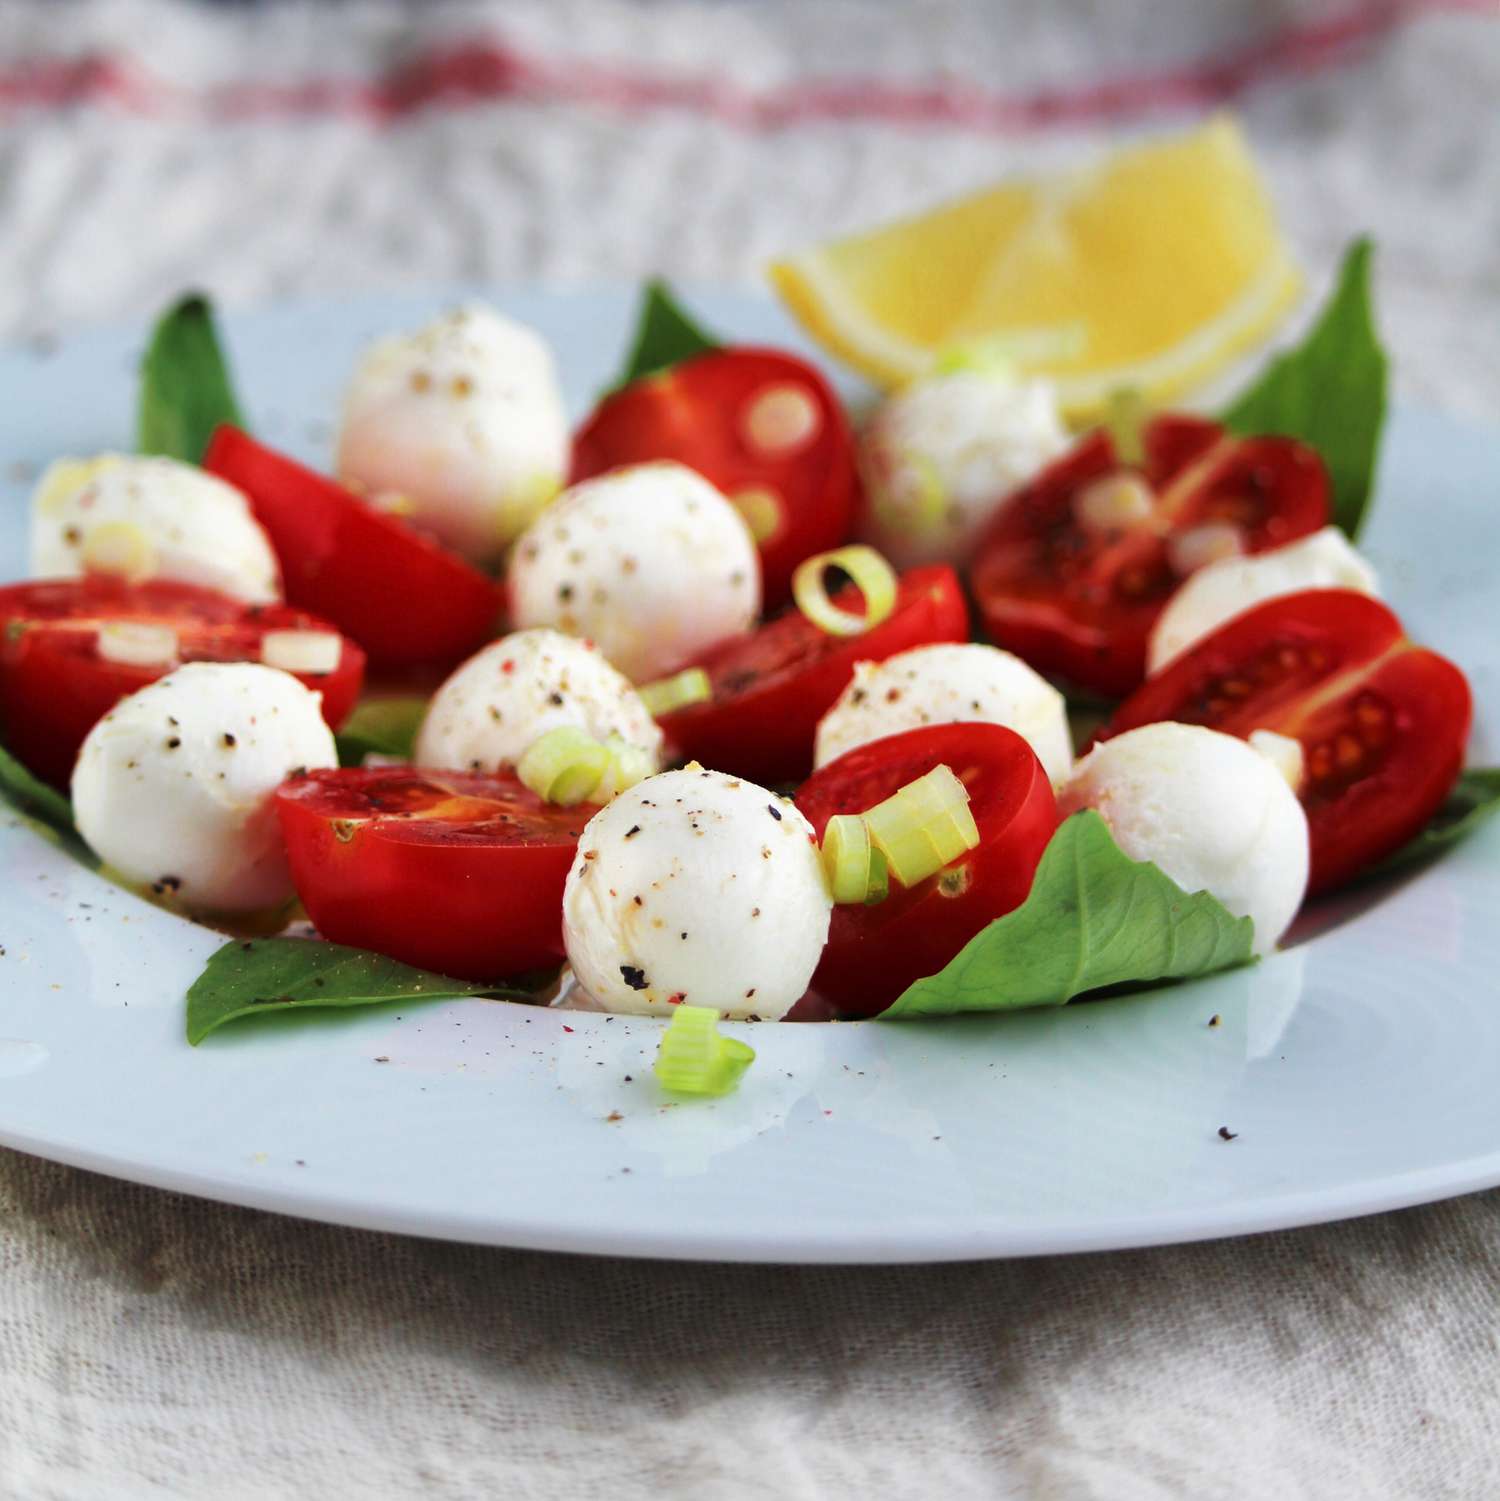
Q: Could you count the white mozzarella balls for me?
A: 10